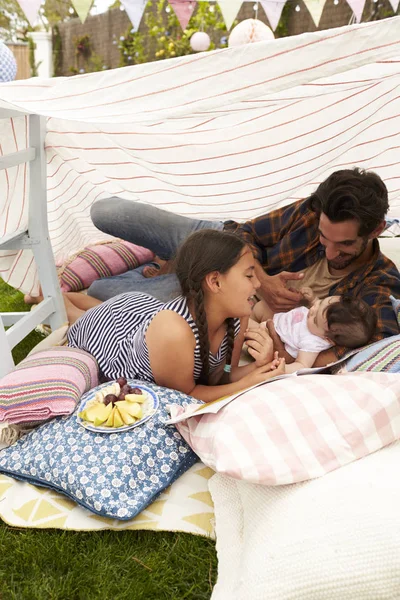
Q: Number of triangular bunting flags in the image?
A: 9